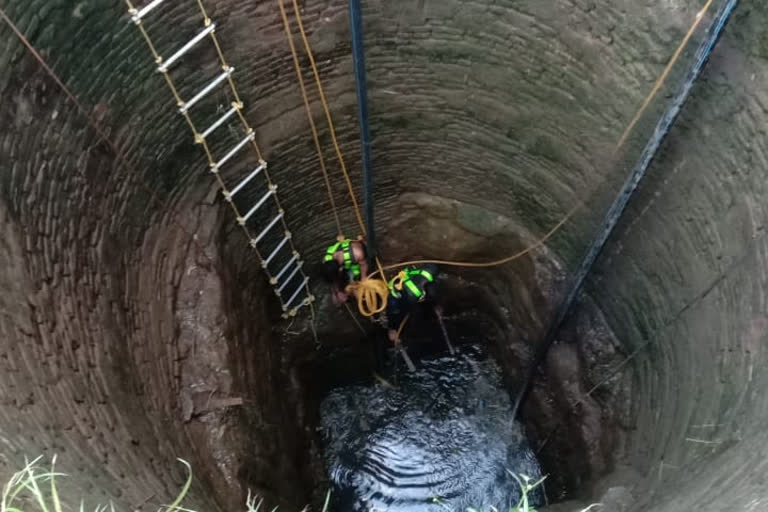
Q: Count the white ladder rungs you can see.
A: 13